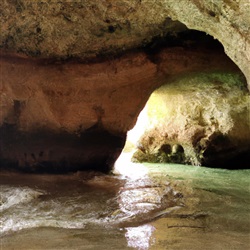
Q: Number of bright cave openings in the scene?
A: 1